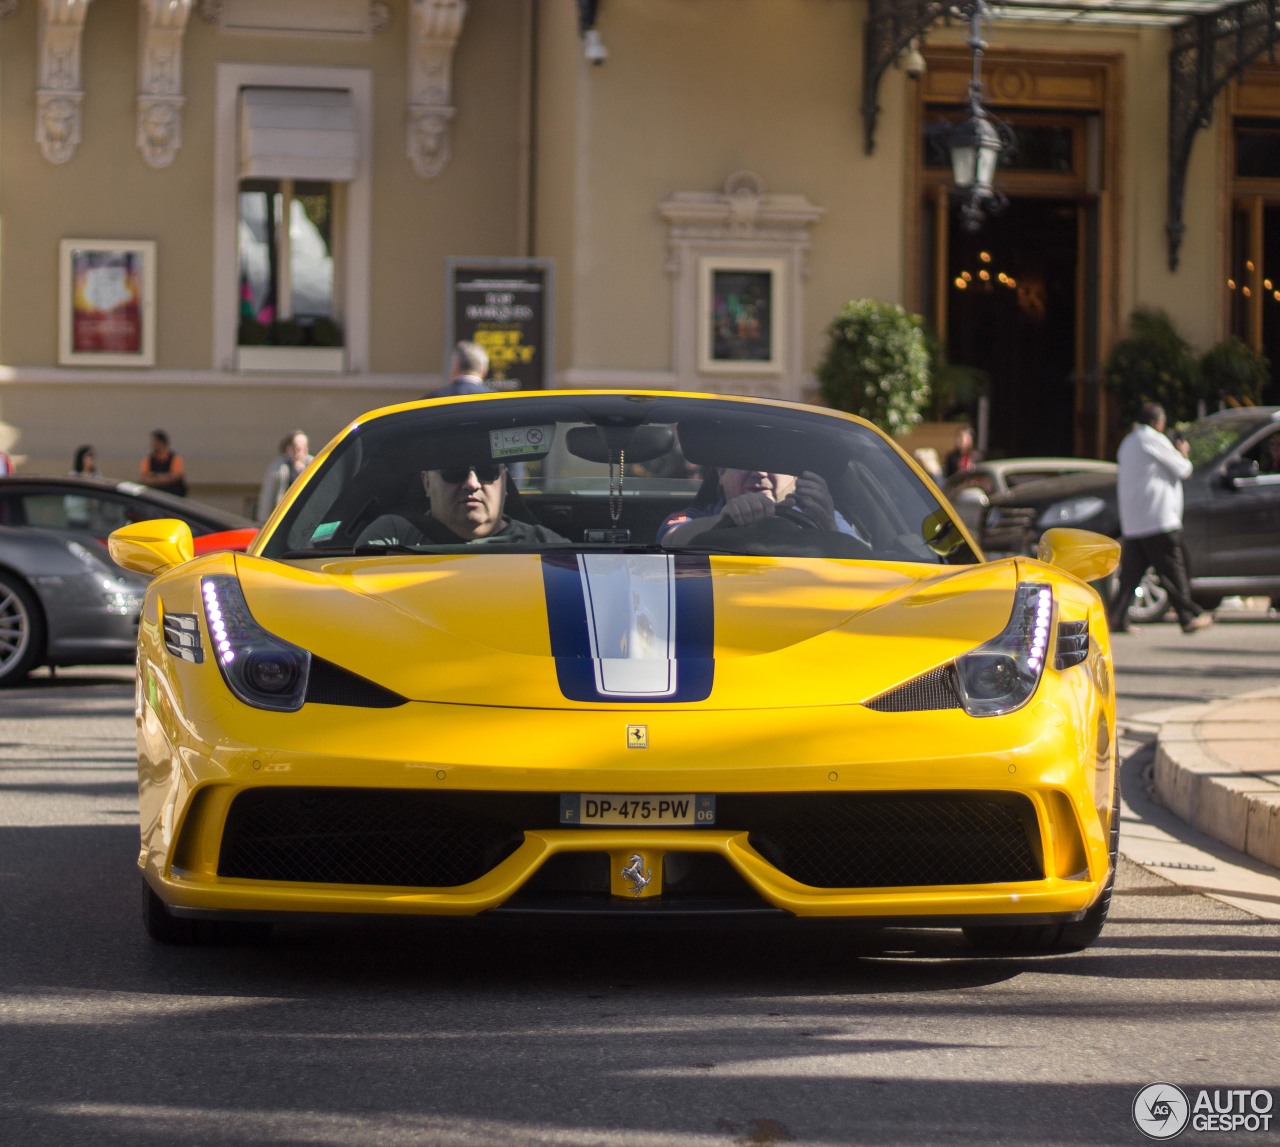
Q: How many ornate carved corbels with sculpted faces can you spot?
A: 3